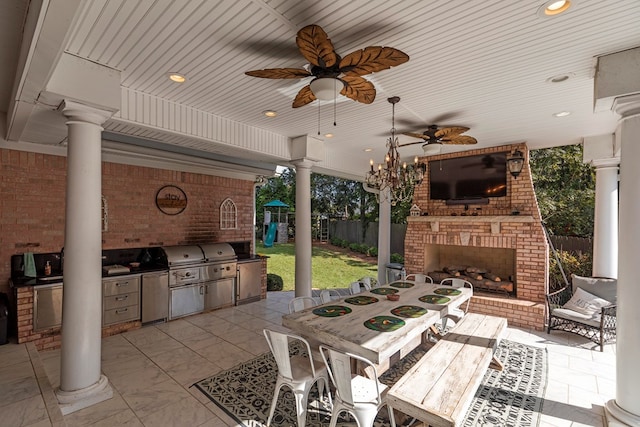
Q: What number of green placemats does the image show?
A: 8